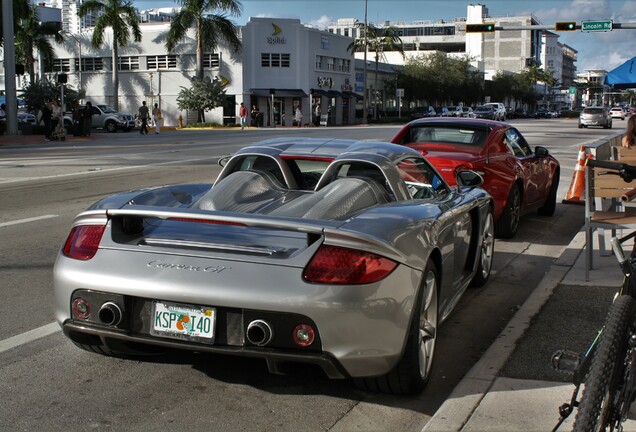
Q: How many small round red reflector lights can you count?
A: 2